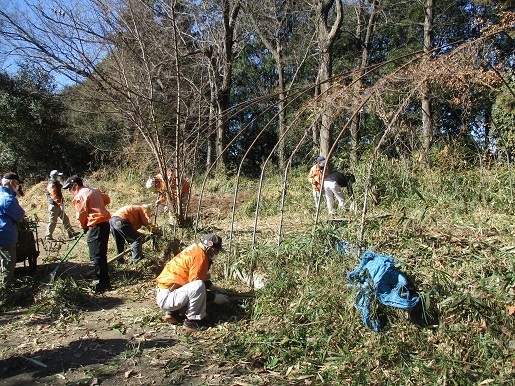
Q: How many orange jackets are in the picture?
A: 6